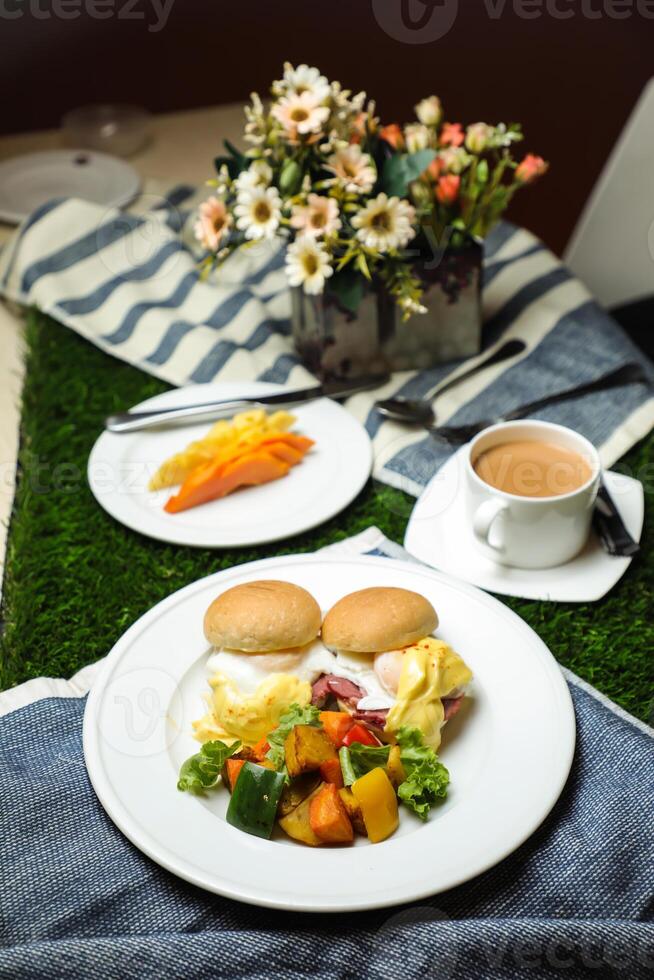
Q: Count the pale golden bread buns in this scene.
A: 2